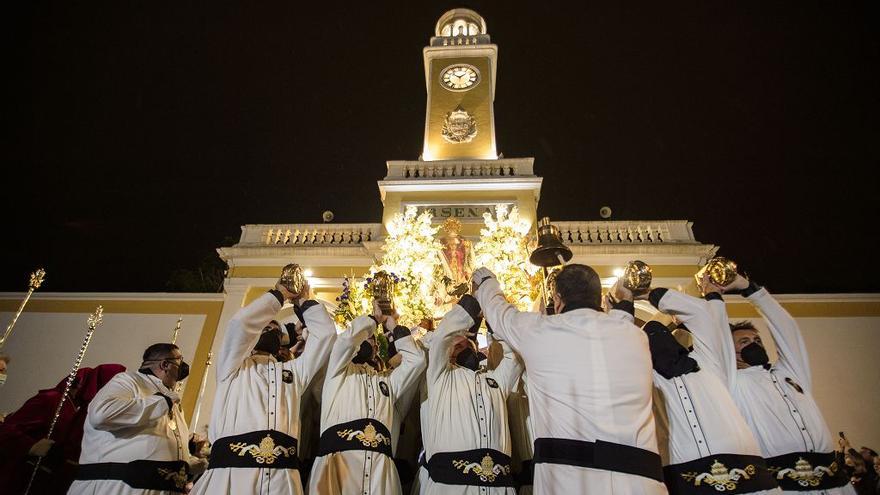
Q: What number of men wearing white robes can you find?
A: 7